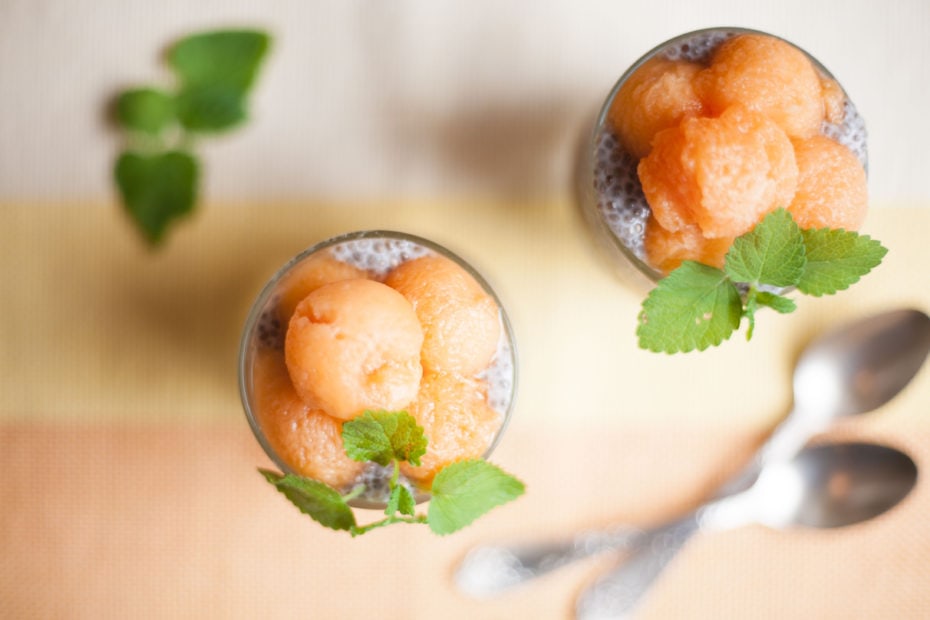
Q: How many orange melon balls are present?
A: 10